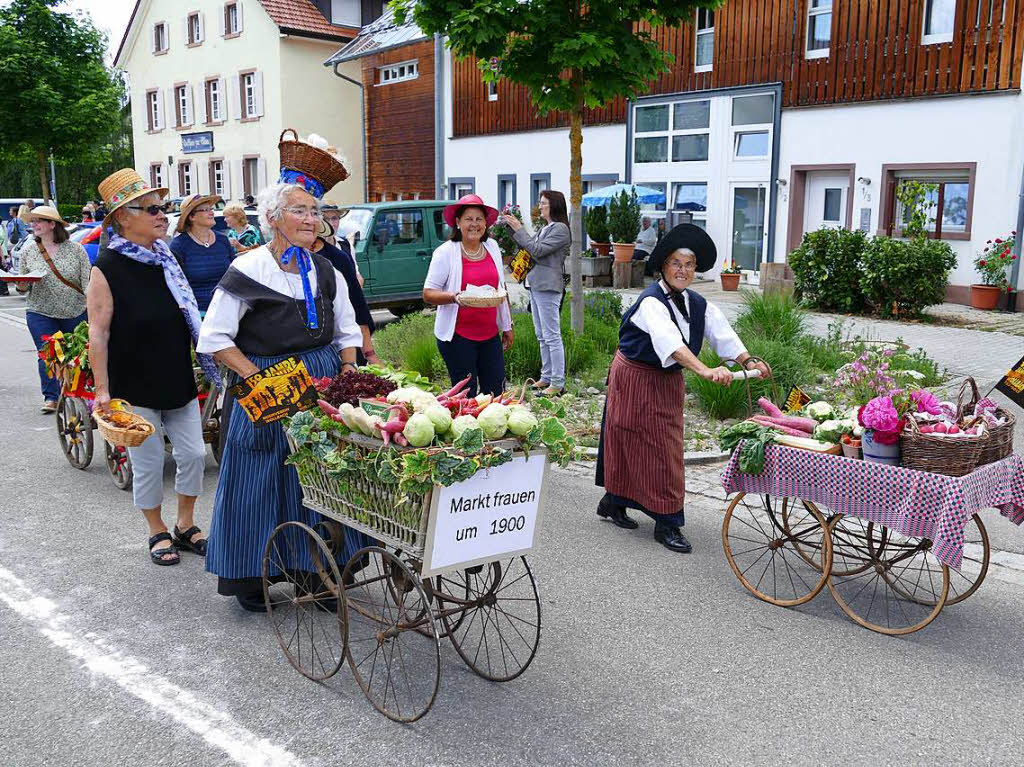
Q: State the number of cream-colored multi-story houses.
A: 1